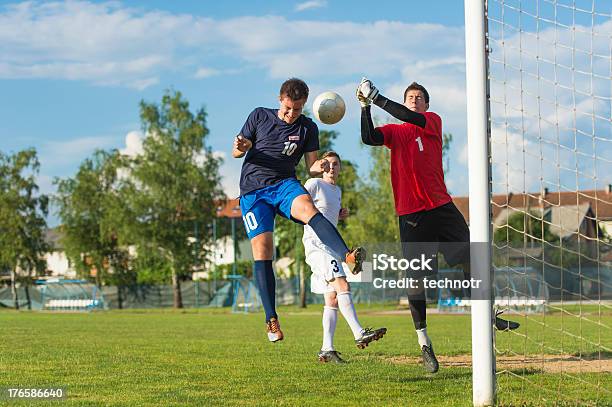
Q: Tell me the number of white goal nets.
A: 1